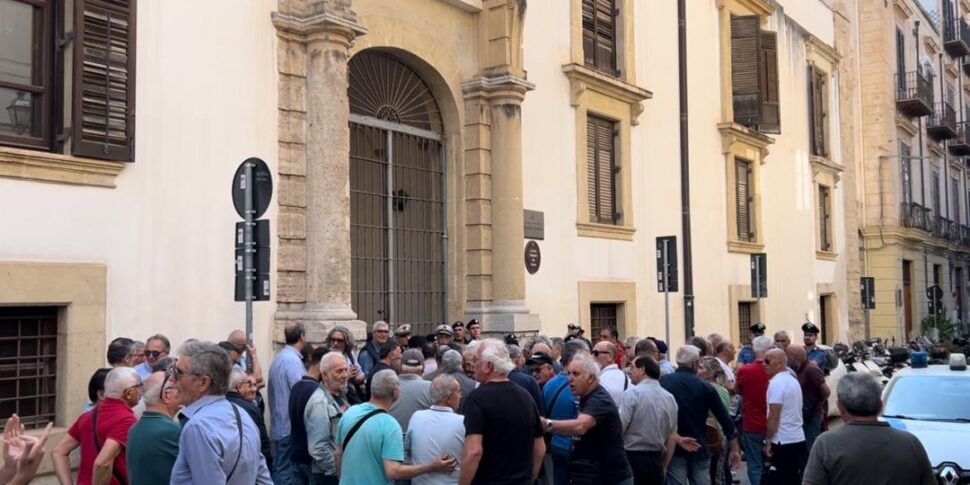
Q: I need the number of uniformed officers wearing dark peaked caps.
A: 2